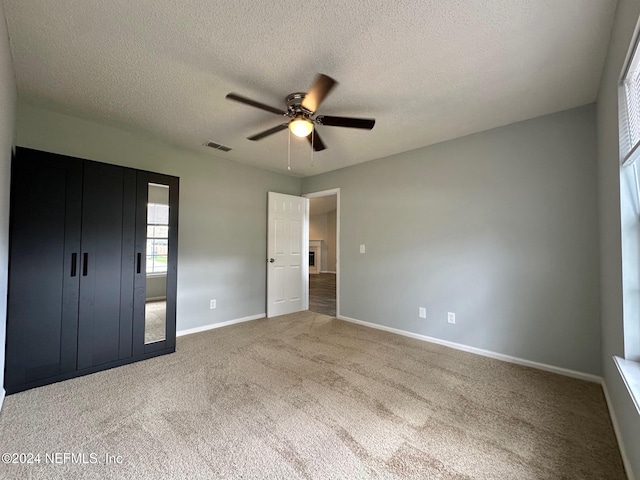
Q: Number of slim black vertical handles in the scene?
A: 3